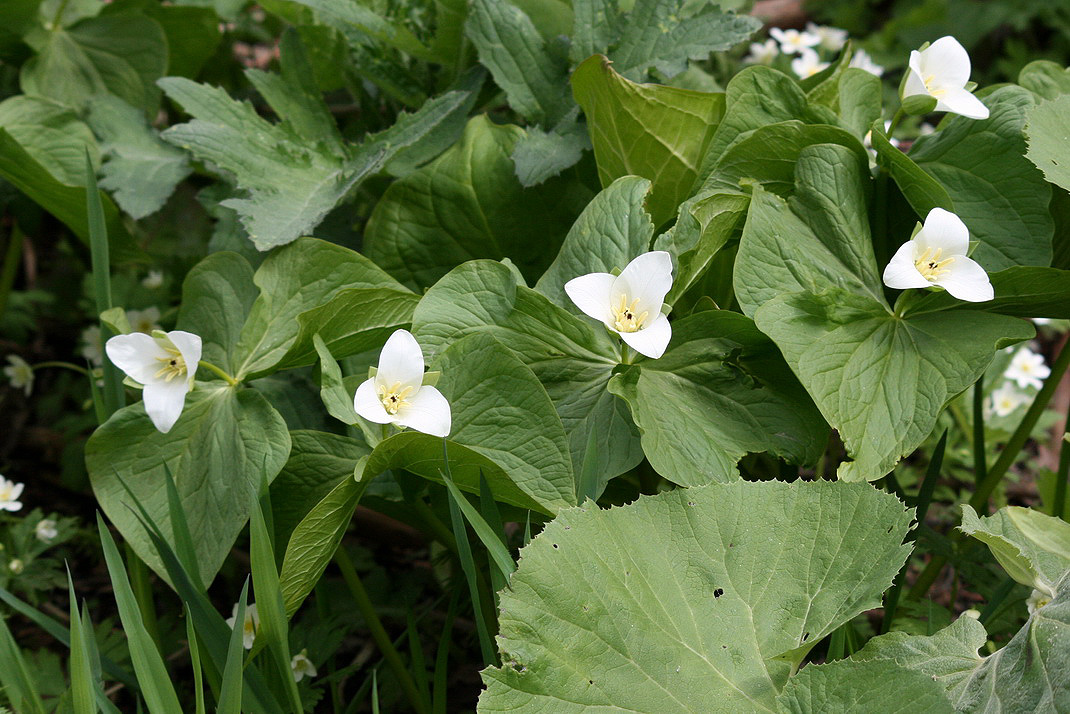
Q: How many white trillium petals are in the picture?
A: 15